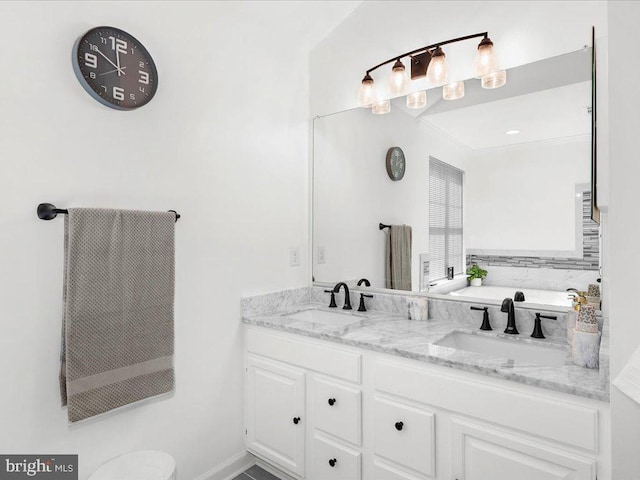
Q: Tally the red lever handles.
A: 0